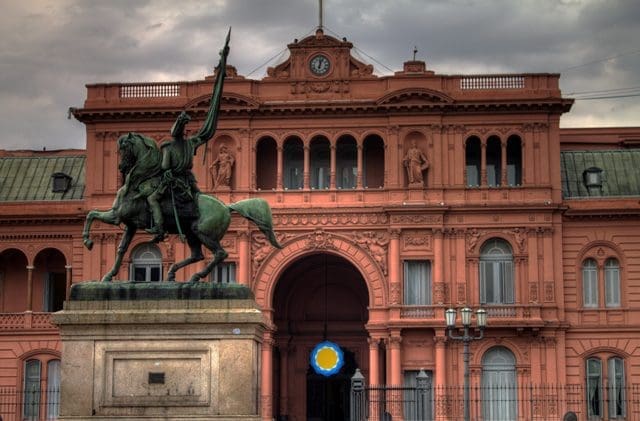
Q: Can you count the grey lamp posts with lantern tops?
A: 1